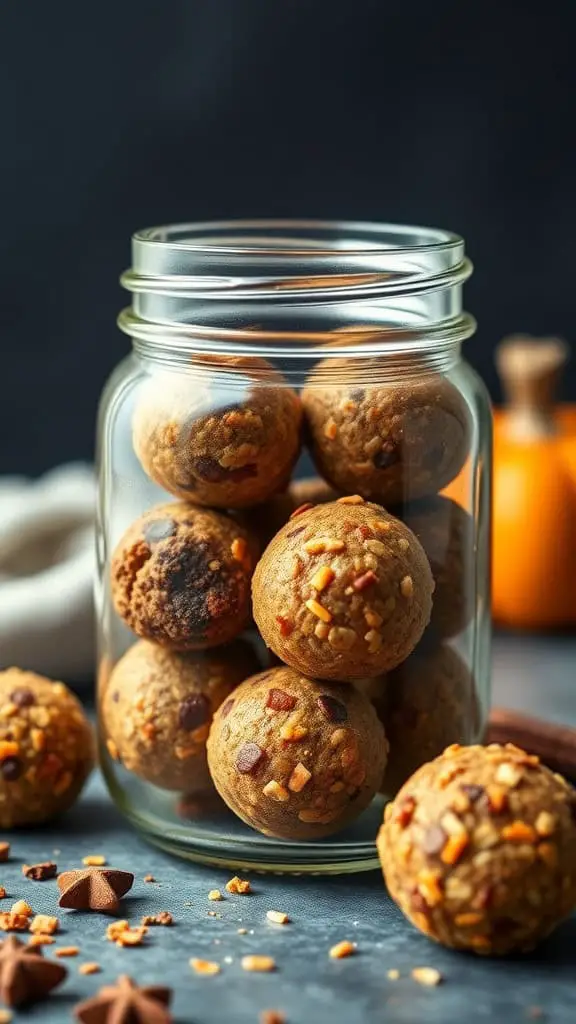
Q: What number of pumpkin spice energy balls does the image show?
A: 11